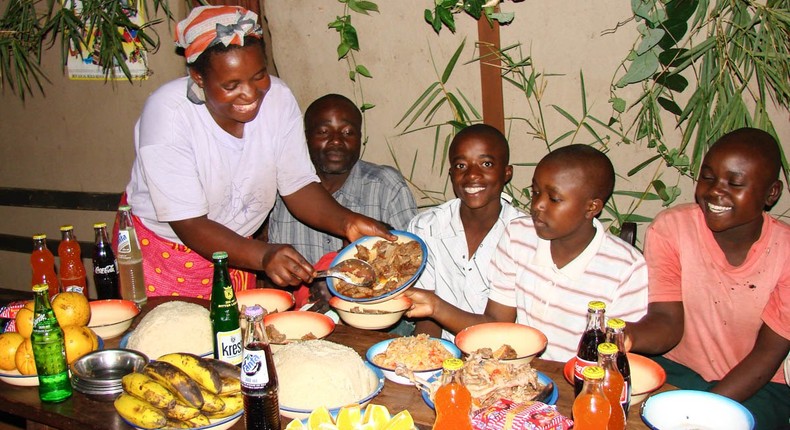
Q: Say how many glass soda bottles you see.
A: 12